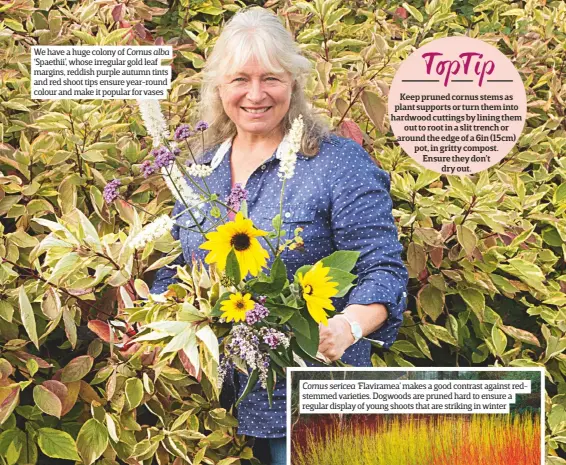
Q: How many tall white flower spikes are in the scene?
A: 4